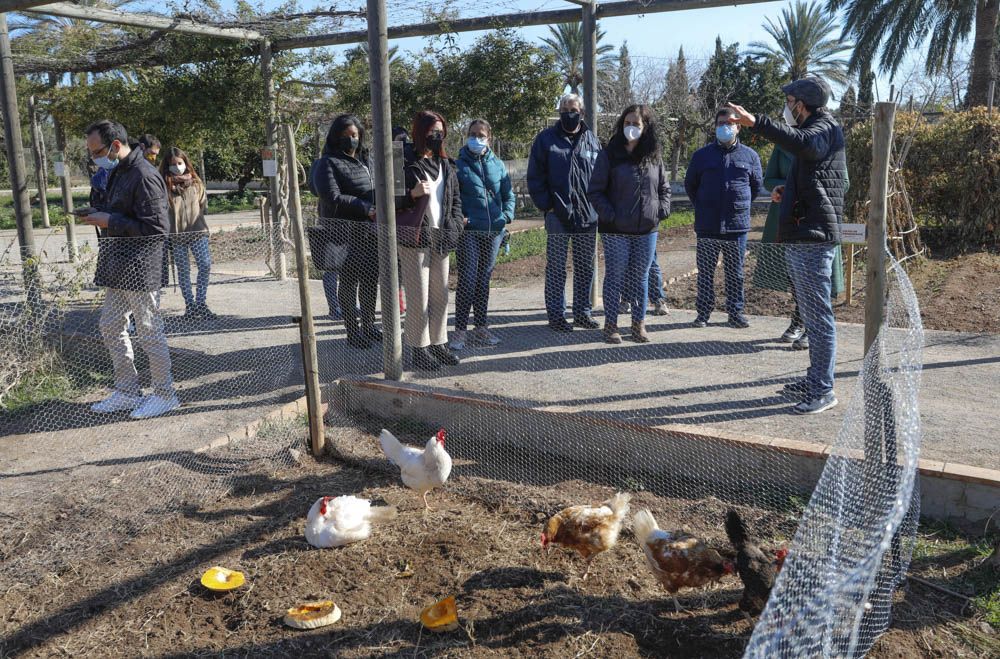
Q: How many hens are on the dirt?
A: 5